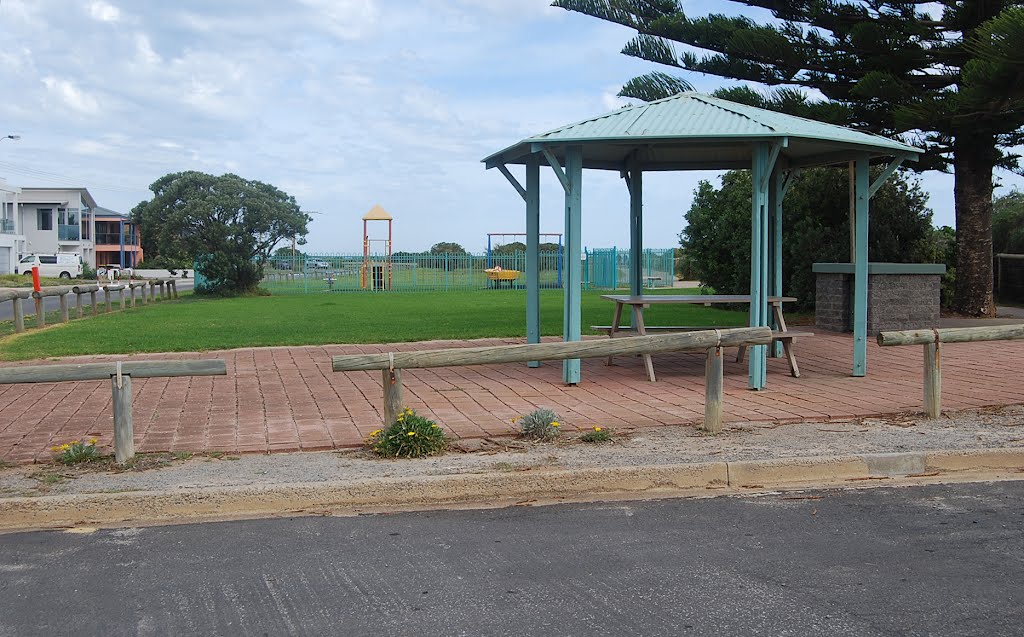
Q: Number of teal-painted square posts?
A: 6